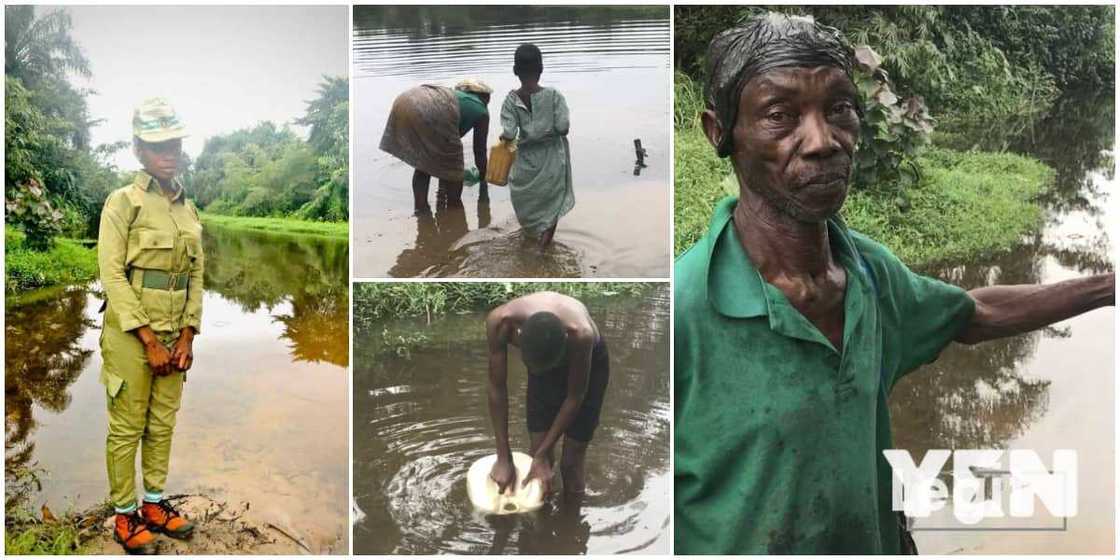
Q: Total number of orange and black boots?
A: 2